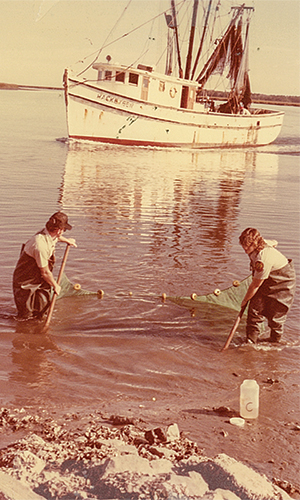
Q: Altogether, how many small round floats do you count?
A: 7